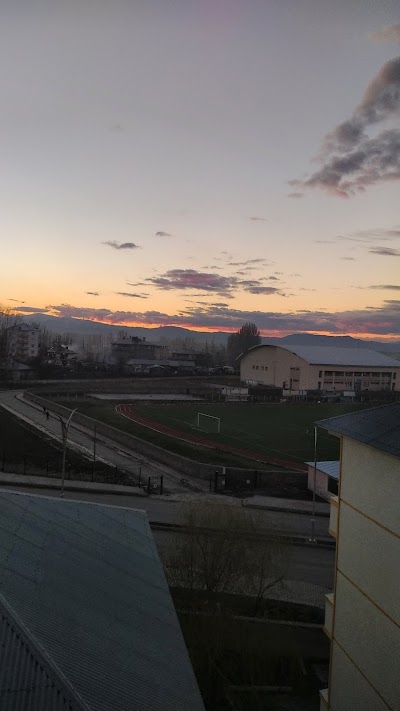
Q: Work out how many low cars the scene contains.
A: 0